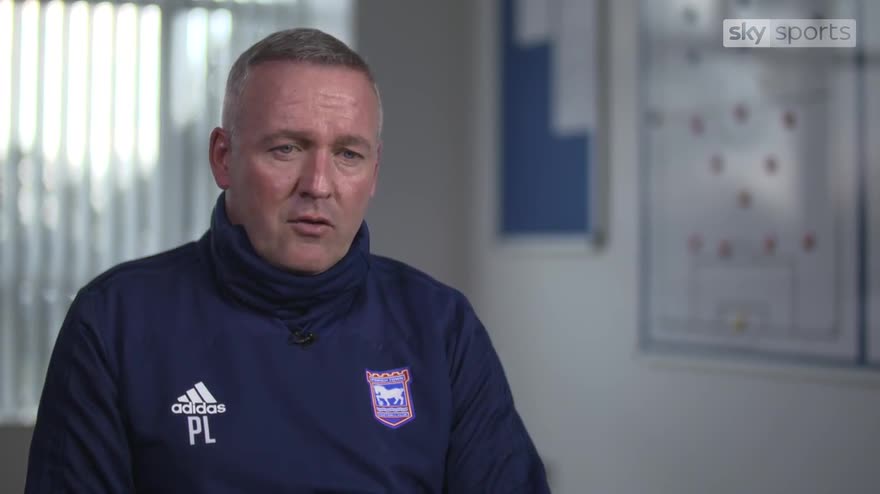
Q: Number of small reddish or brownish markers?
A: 10